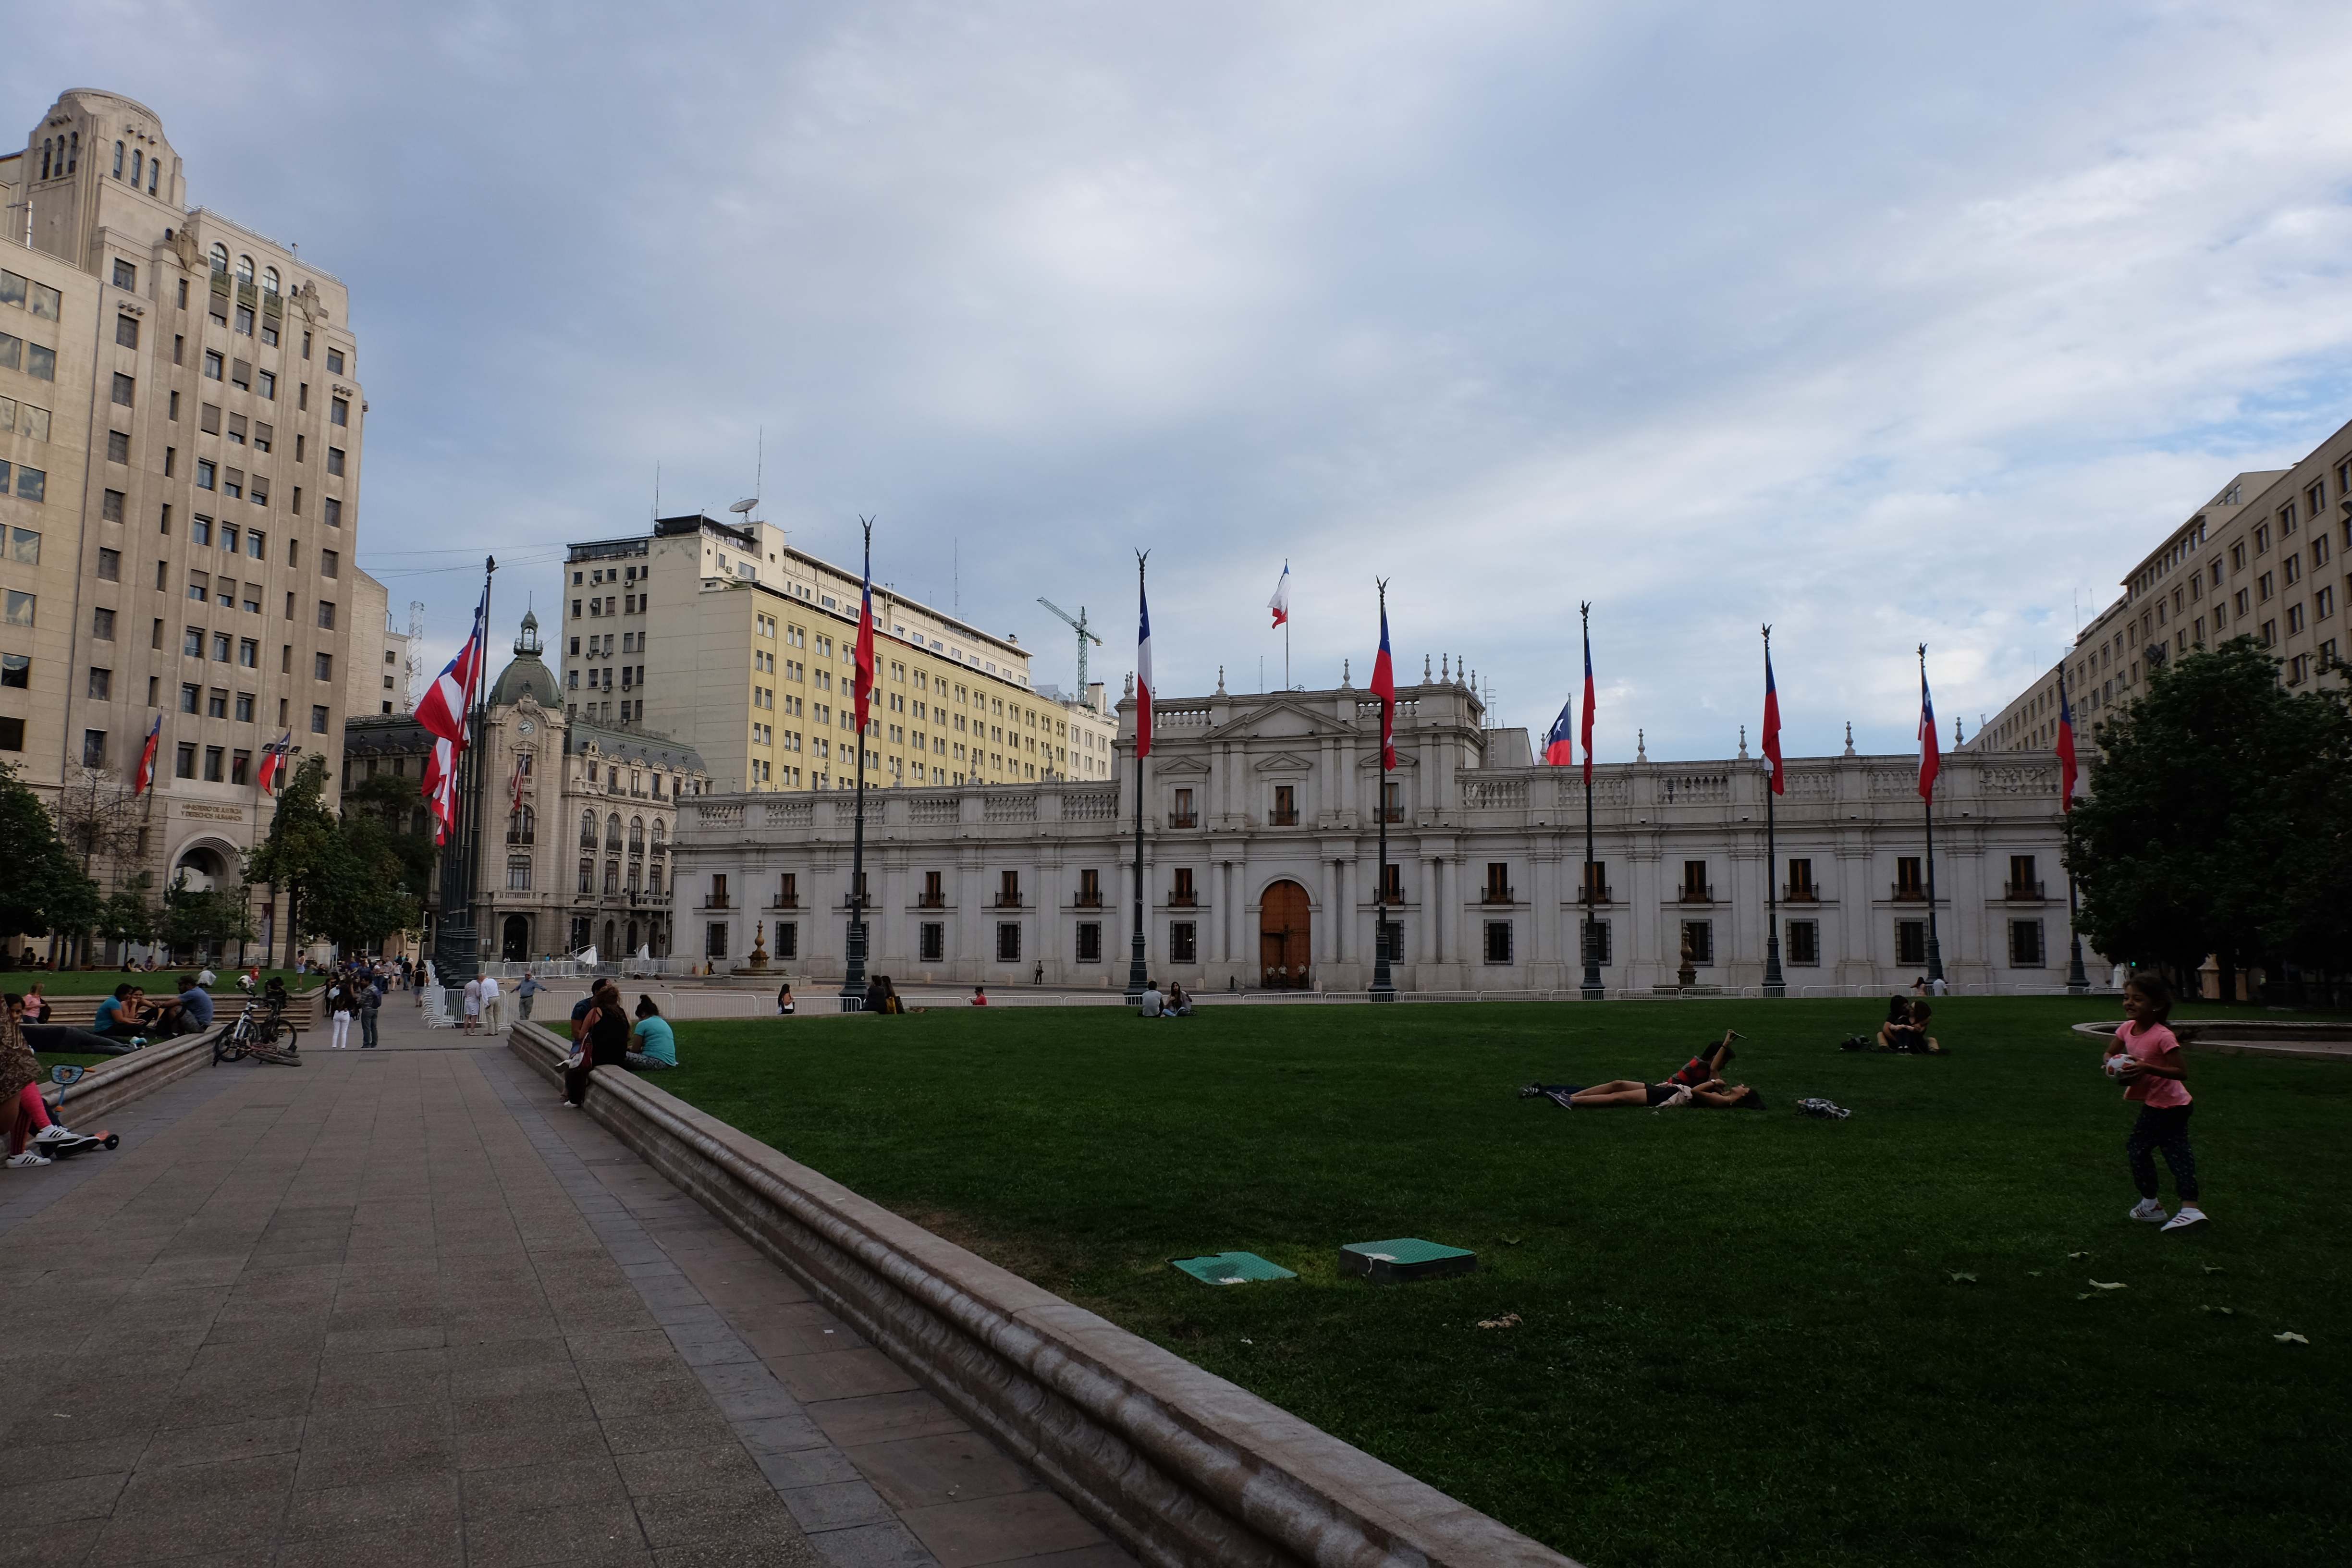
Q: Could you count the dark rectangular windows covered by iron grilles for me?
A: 14